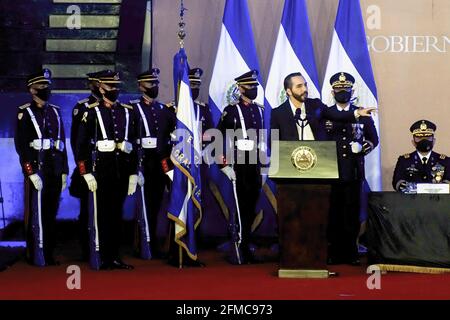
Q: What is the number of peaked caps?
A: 8